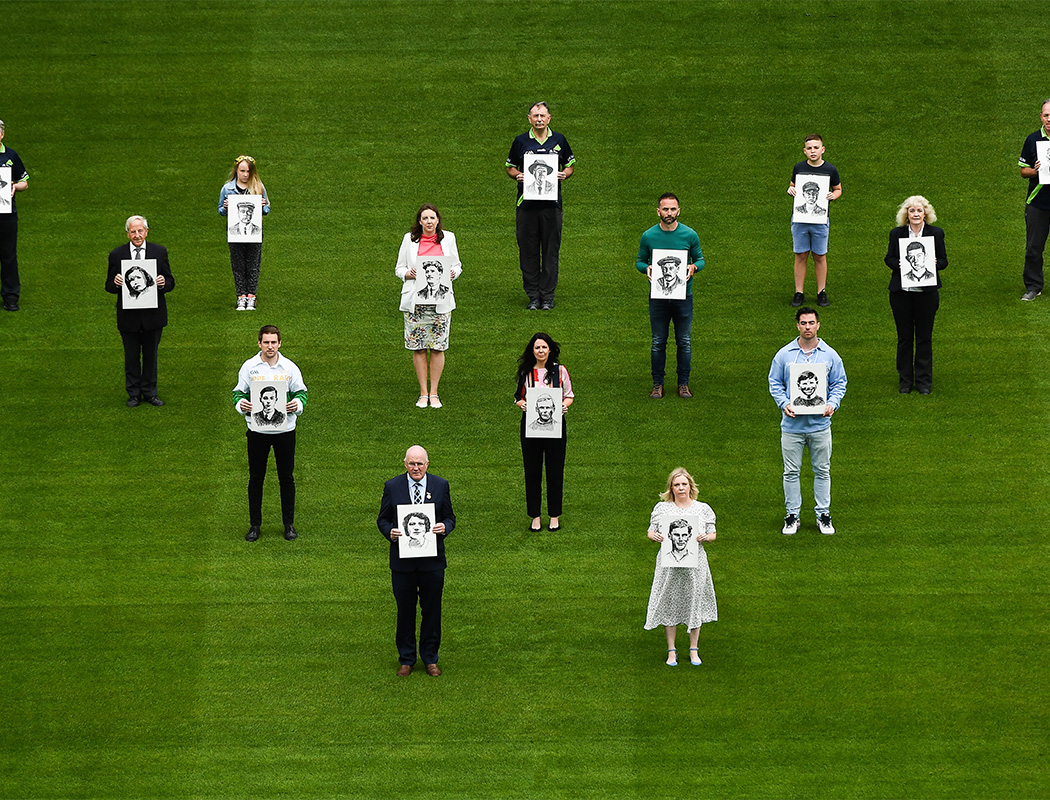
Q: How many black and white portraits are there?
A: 14